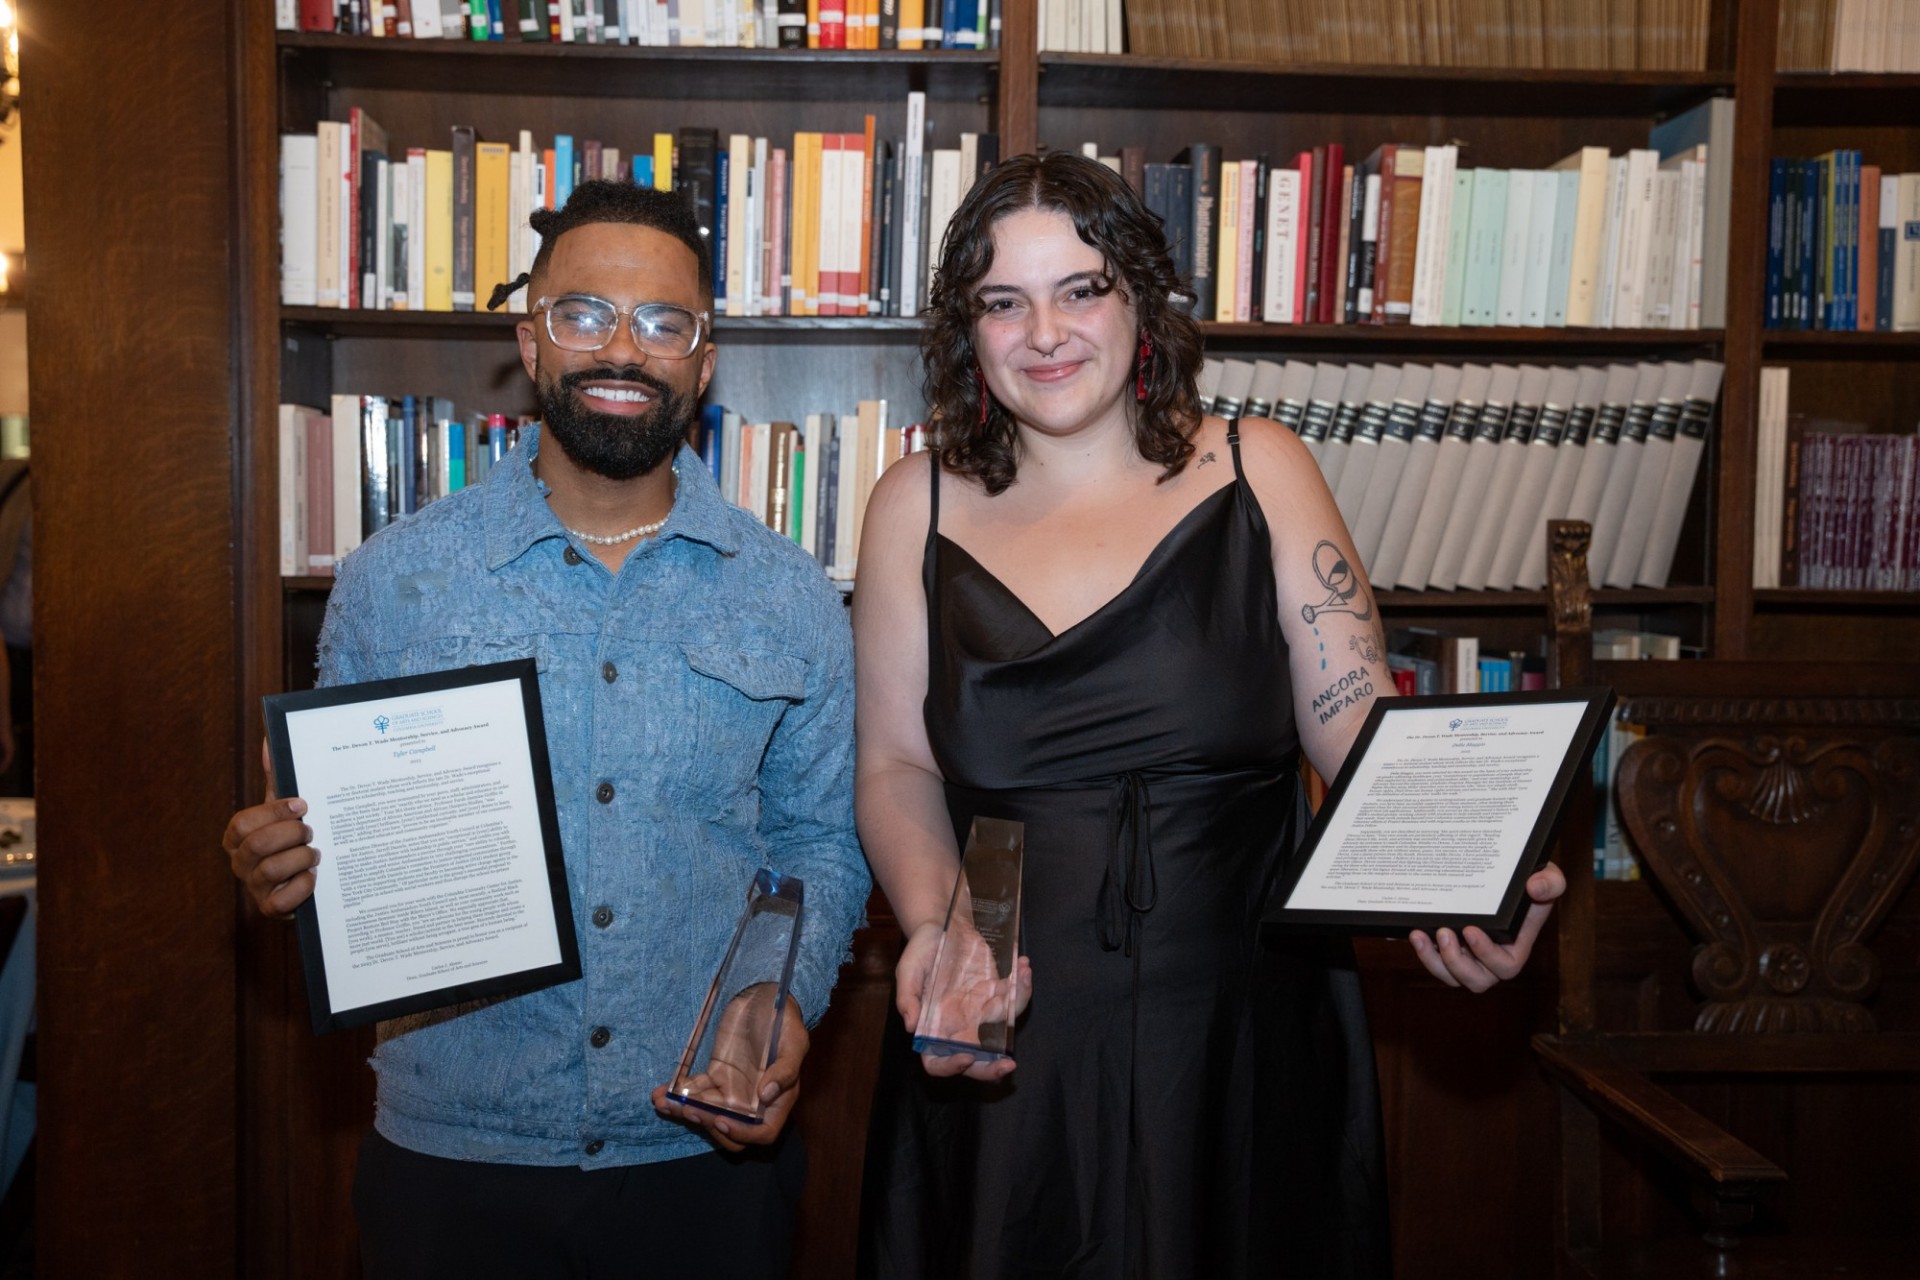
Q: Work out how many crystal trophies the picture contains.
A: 2